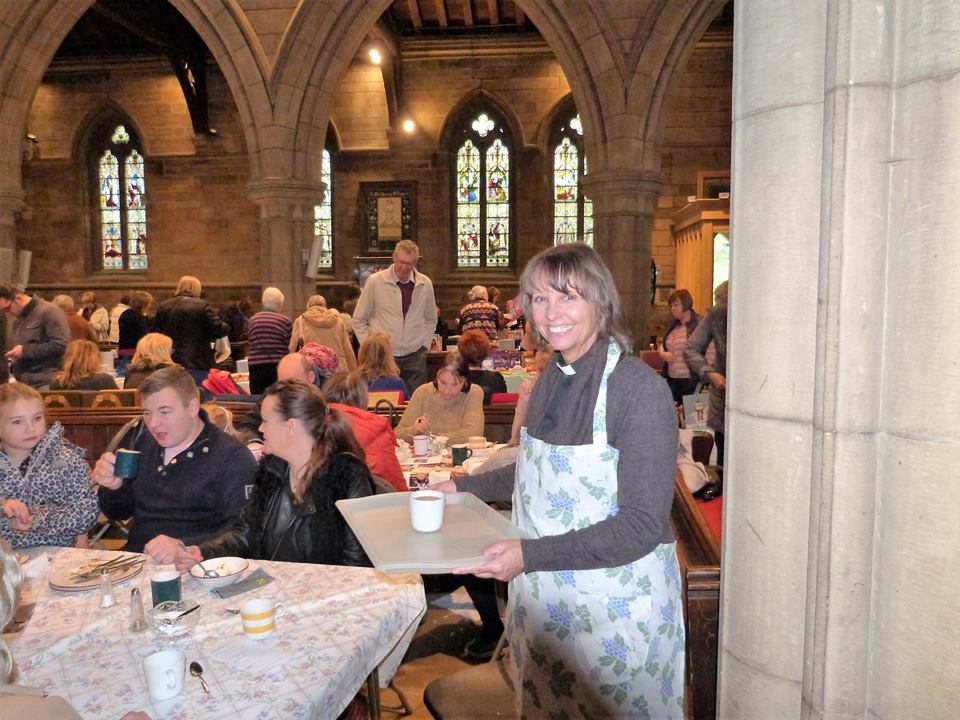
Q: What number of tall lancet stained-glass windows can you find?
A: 4